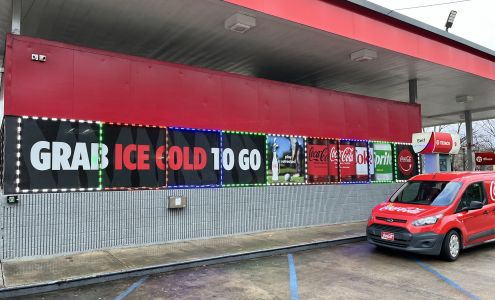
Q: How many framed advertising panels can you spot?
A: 9